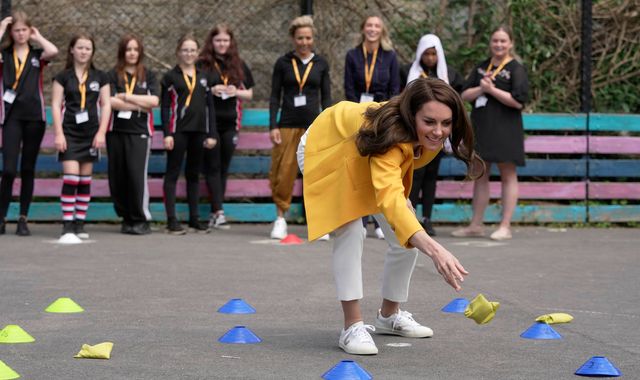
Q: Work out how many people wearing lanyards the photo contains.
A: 9